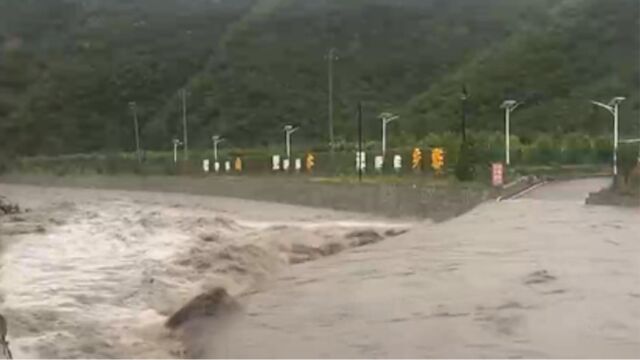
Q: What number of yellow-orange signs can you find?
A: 4